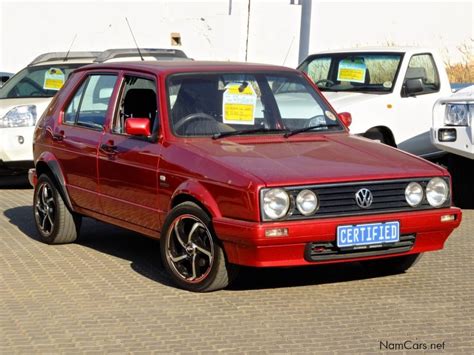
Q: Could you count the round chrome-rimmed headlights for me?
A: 4